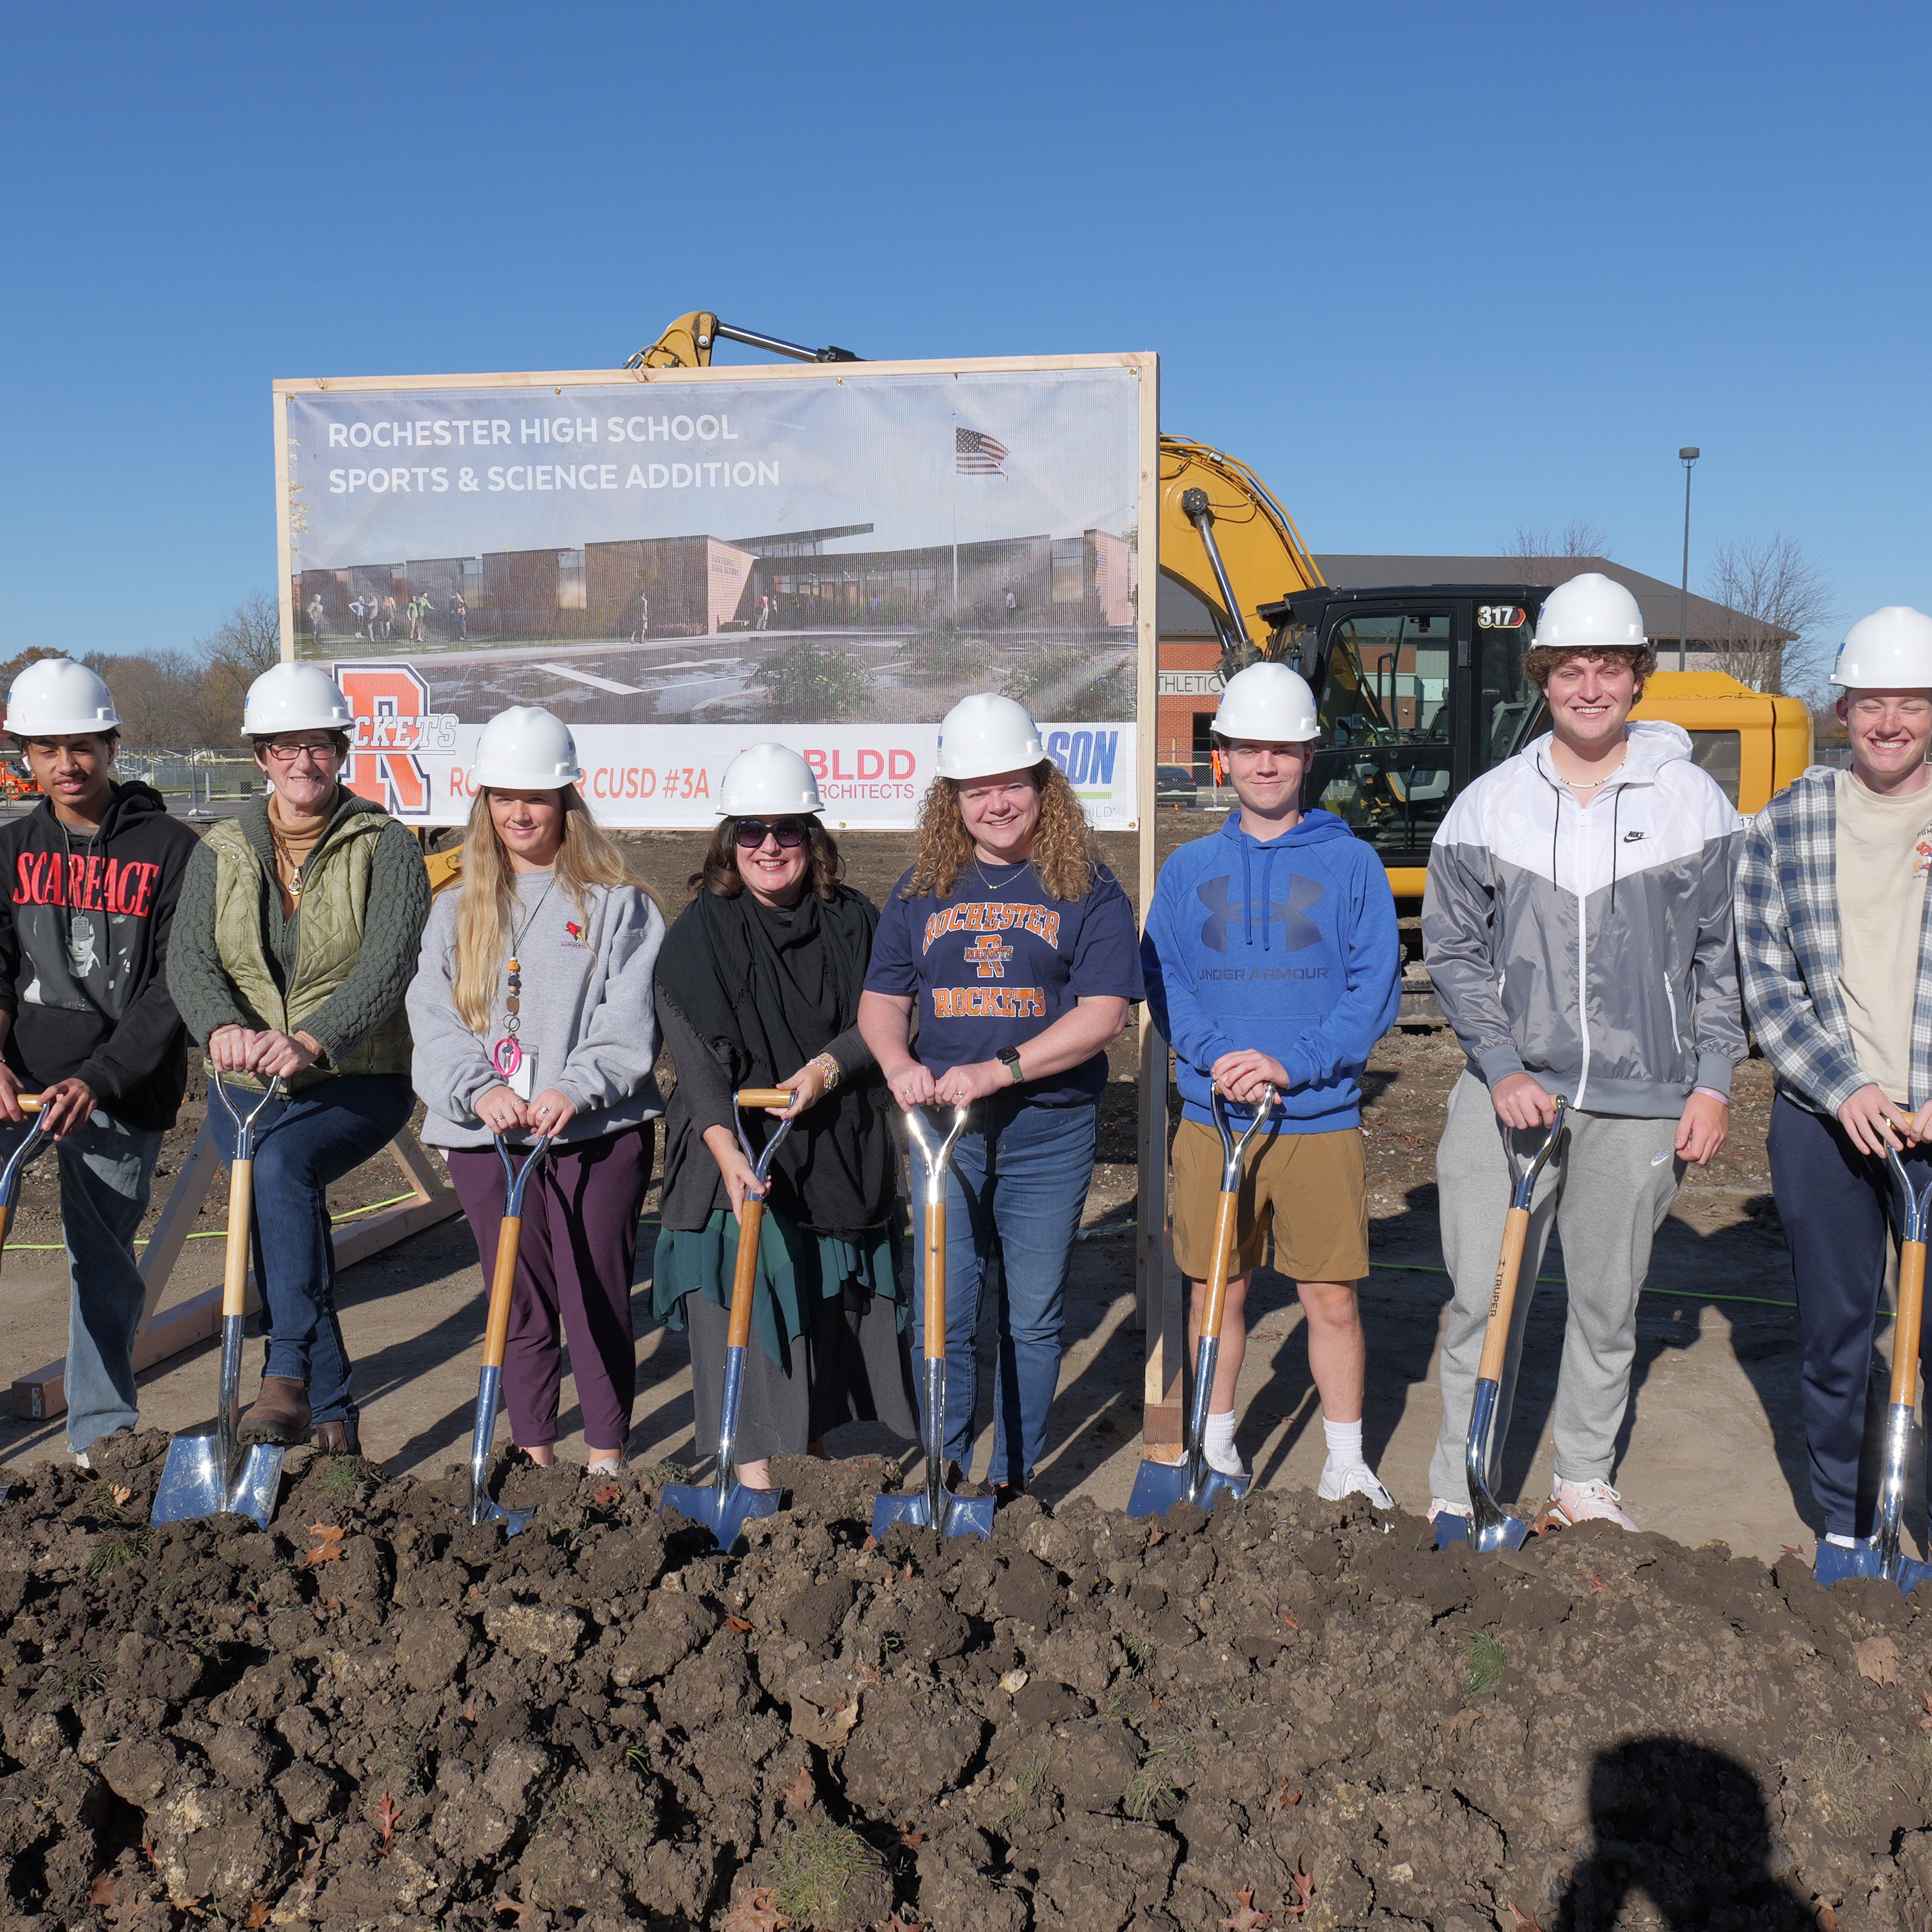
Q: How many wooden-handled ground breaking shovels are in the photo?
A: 8